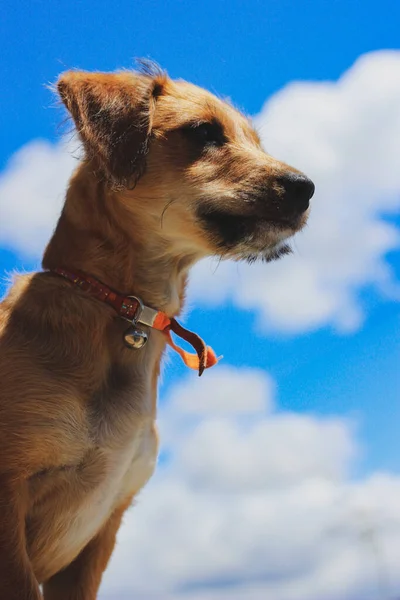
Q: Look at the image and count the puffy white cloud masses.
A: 3